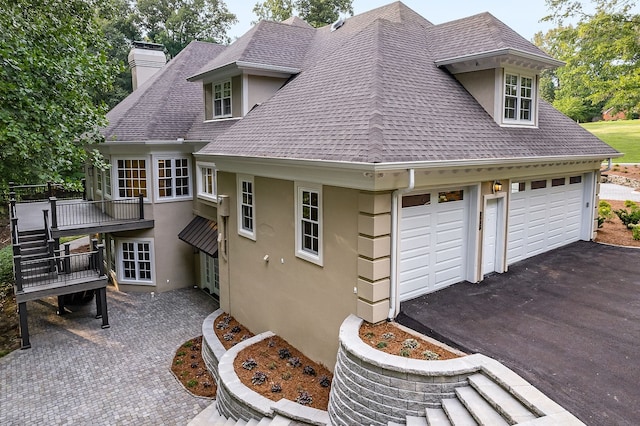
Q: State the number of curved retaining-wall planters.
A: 3